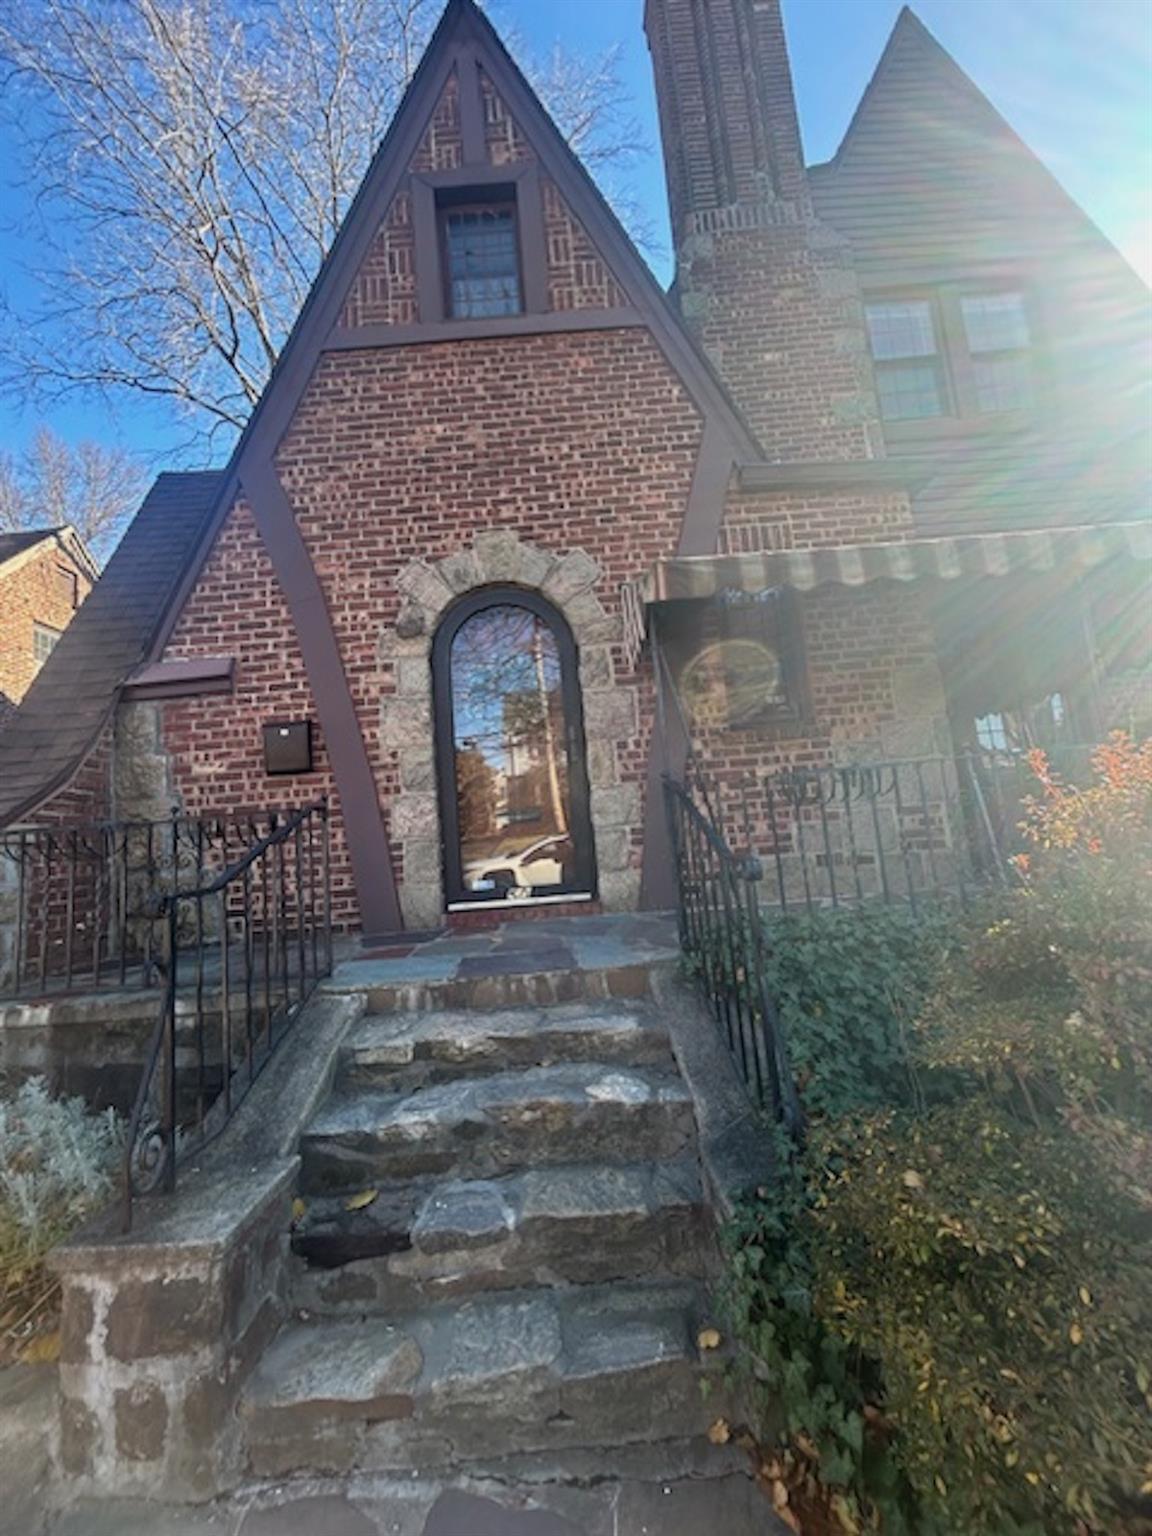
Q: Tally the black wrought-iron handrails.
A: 2